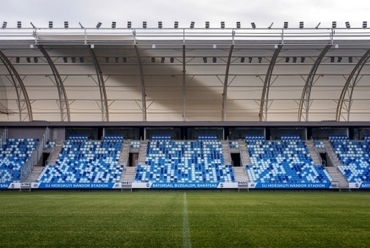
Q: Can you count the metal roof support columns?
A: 9